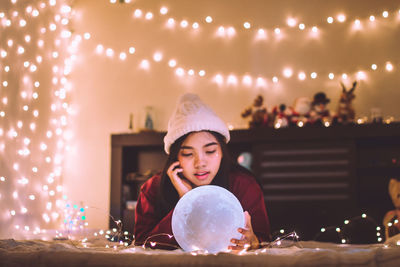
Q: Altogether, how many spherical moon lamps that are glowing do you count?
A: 1